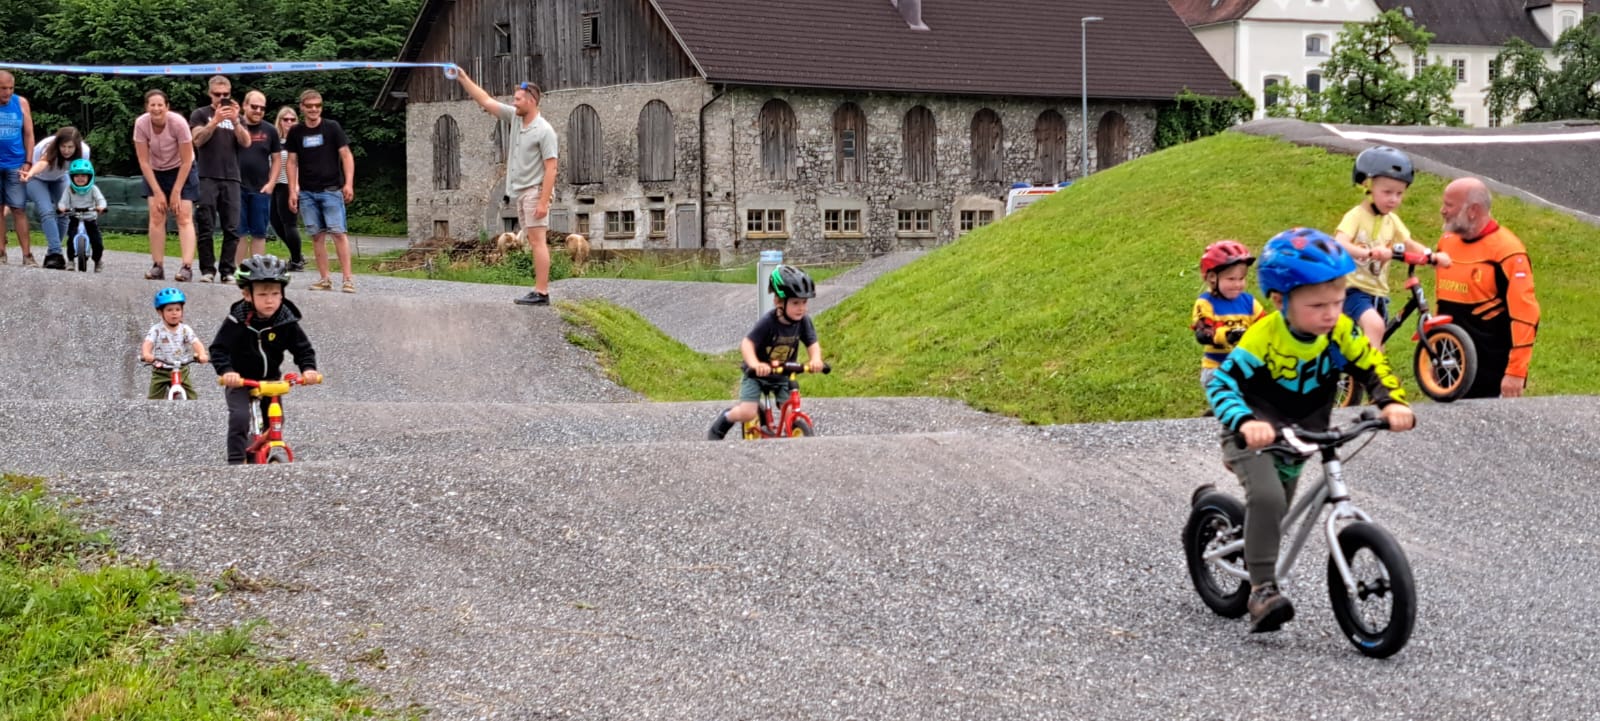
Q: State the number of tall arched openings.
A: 10